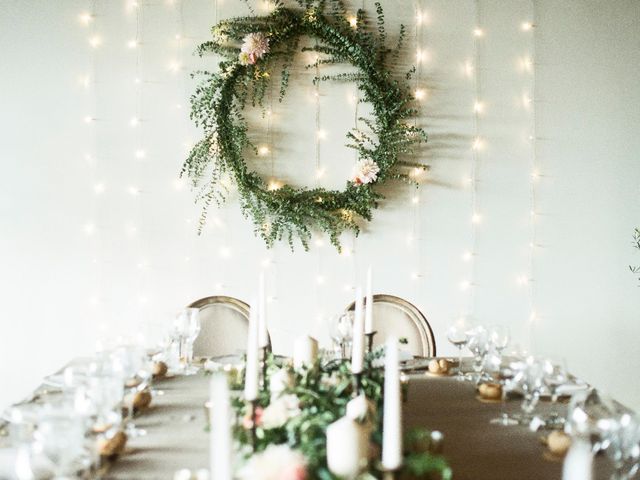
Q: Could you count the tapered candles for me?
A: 6